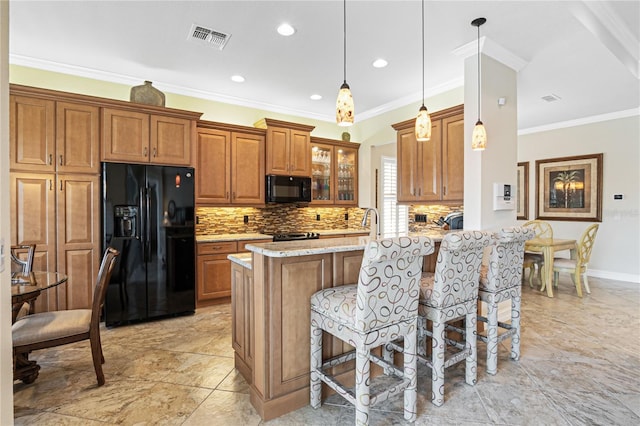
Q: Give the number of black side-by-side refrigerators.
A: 1